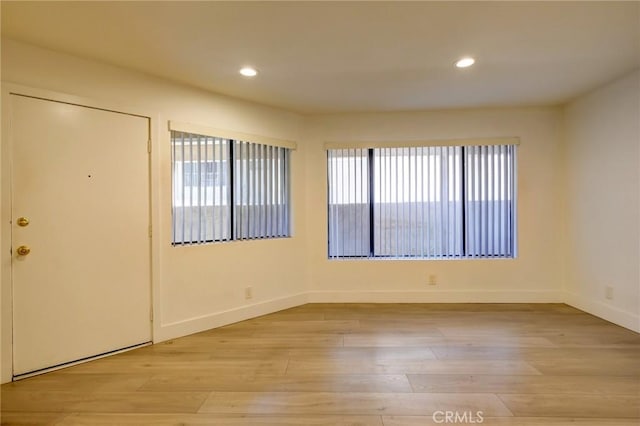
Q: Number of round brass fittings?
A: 2